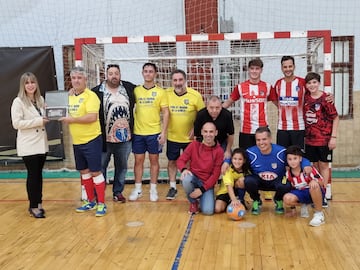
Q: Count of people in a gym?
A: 13